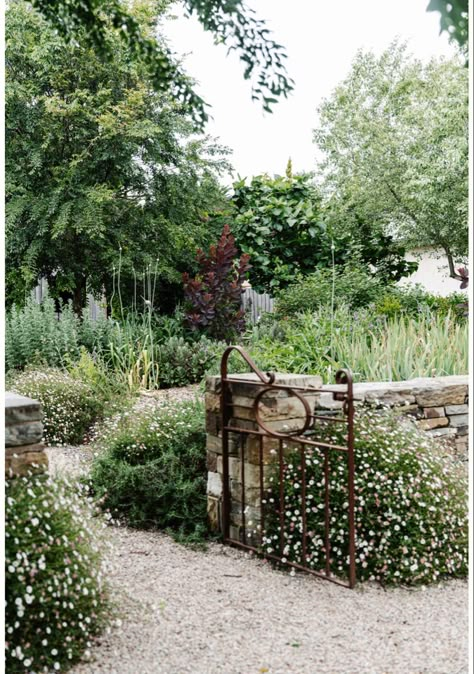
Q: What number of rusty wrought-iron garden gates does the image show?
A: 1